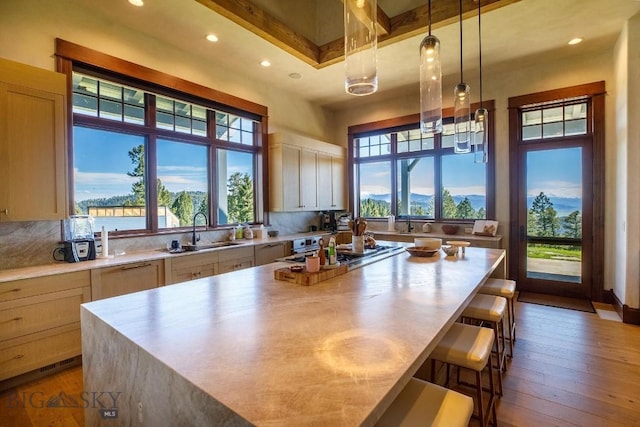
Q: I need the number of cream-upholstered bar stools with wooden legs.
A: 4